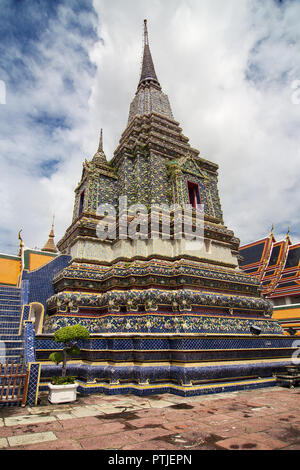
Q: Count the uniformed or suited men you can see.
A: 0